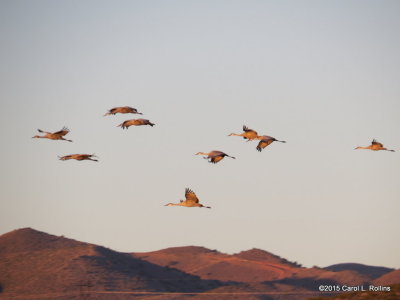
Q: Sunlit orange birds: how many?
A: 9